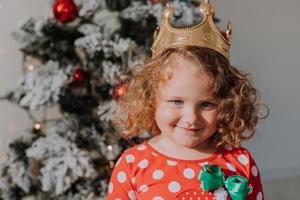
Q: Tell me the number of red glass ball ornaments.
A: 3